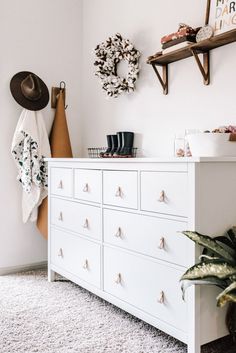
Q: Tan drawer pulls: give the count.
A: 12